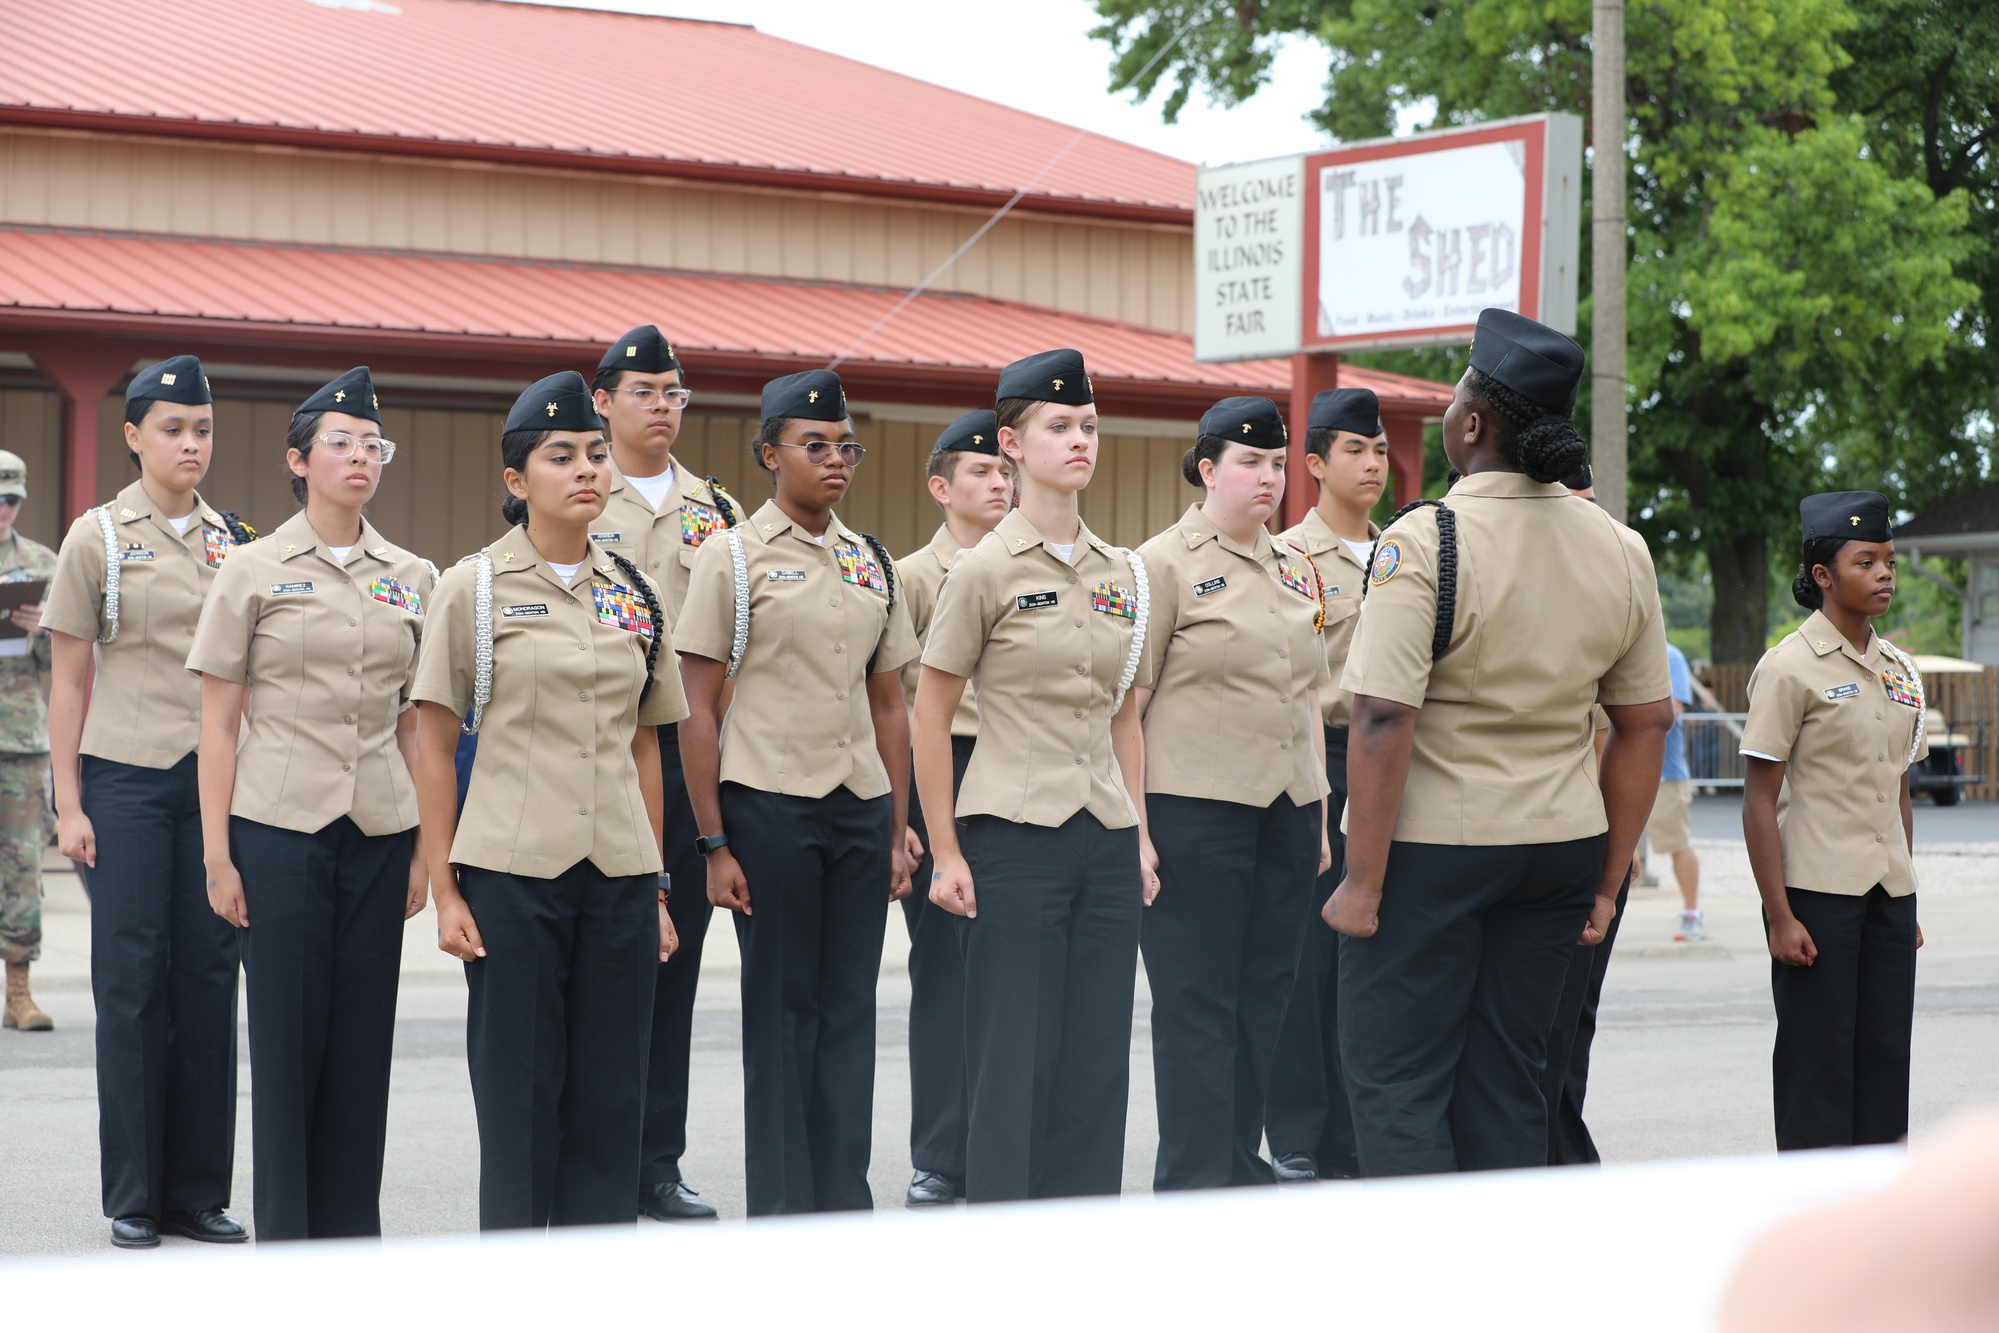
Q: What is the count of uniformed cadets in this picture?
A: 12